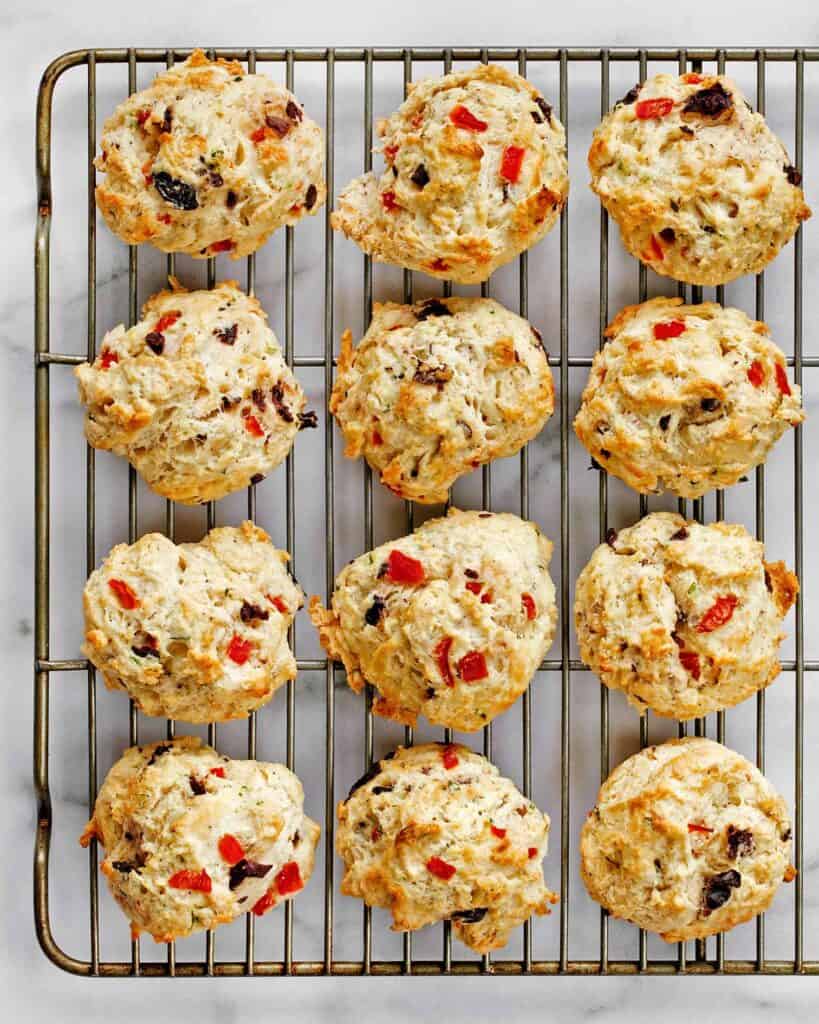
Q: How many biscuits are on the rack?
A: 12